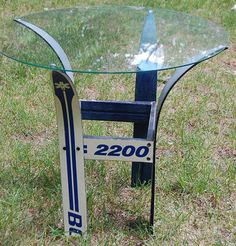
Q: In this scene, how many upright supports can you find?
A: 4